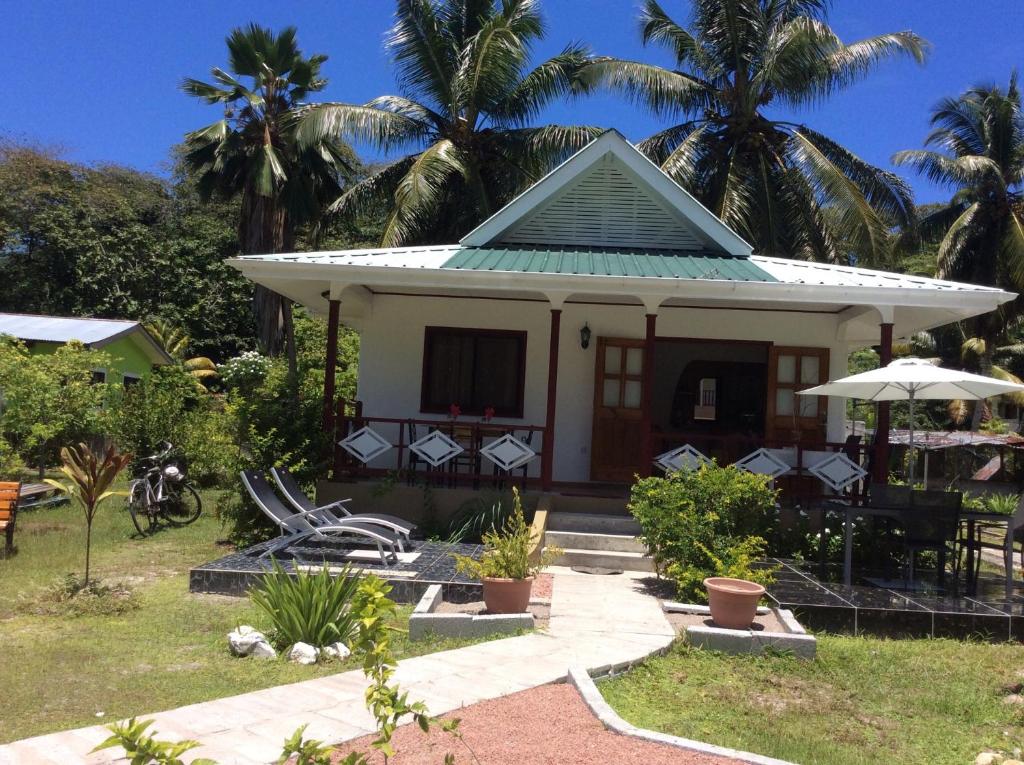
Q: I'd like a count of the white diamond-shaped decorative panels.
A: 6